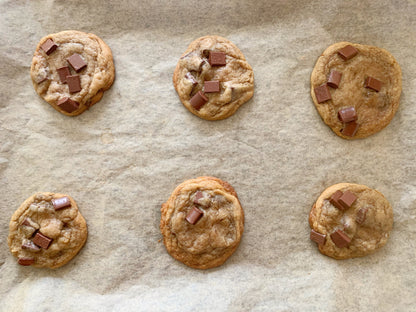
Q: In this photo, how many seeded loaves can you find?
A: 0